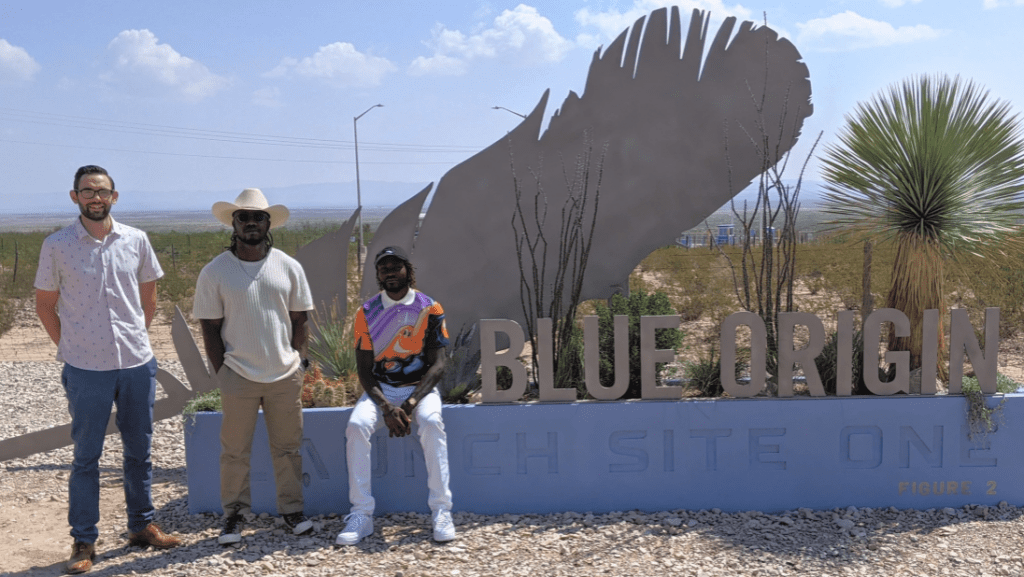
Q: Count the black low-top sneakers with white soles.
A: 2